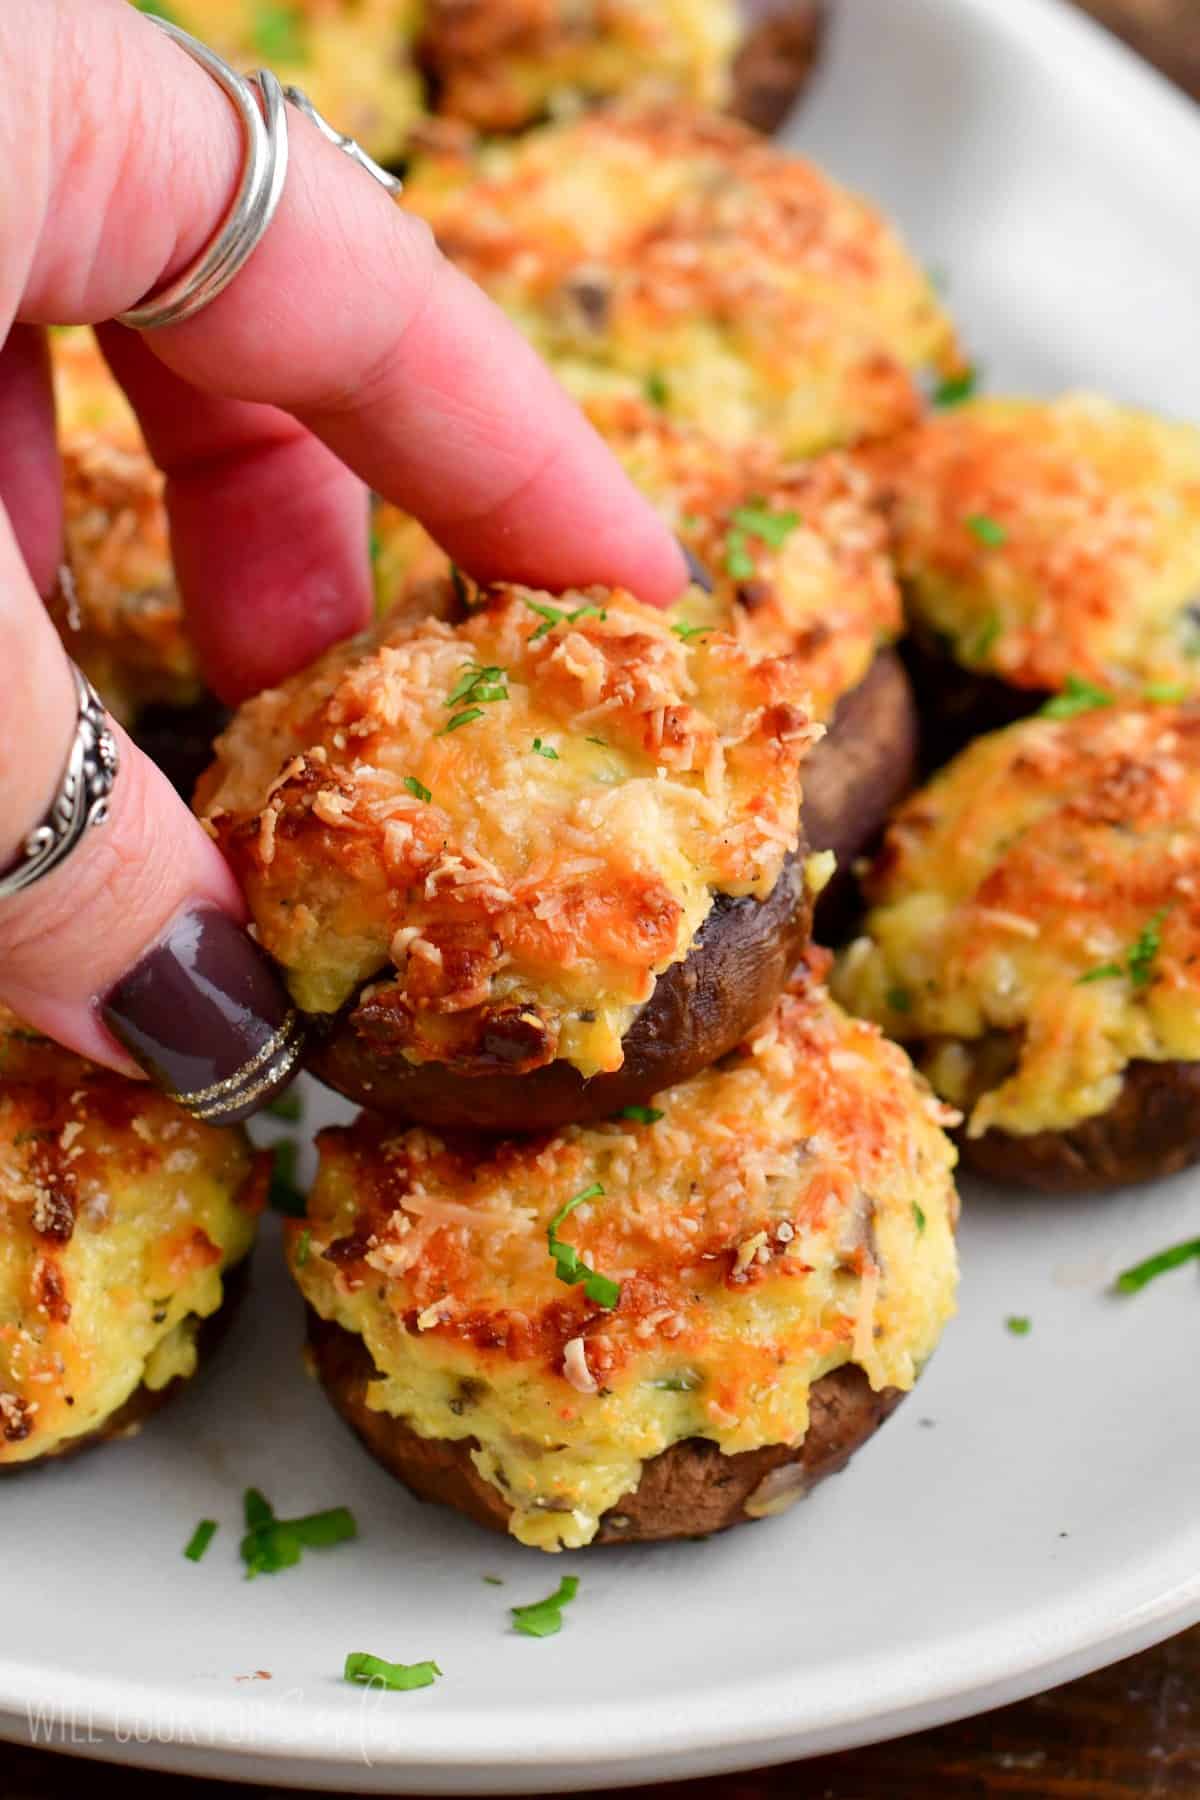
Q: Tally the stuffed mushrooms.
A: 10